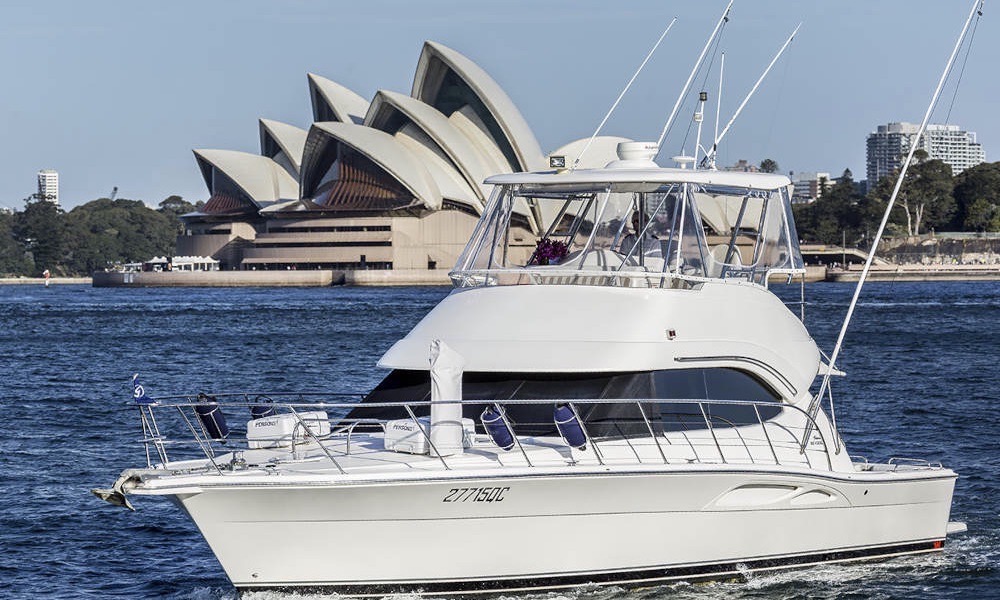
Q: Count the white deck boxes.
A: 2